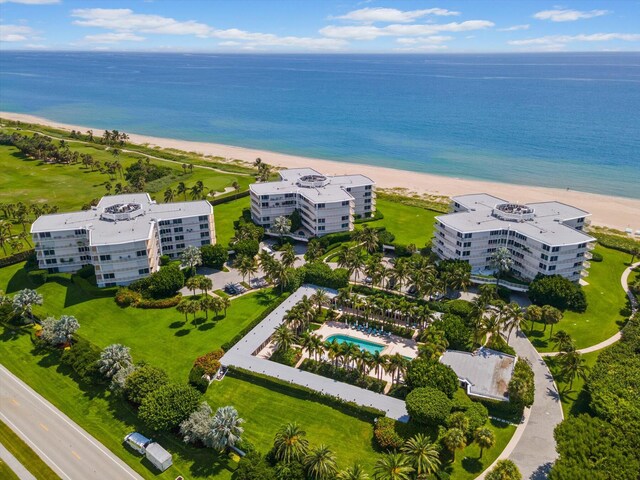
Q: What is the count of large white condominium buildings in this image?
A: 3